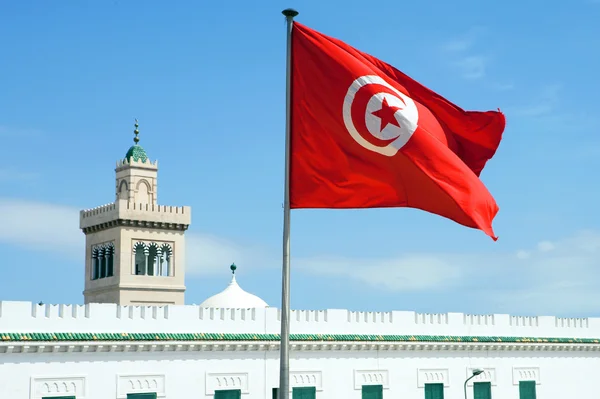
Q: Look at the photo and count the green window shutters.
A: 8